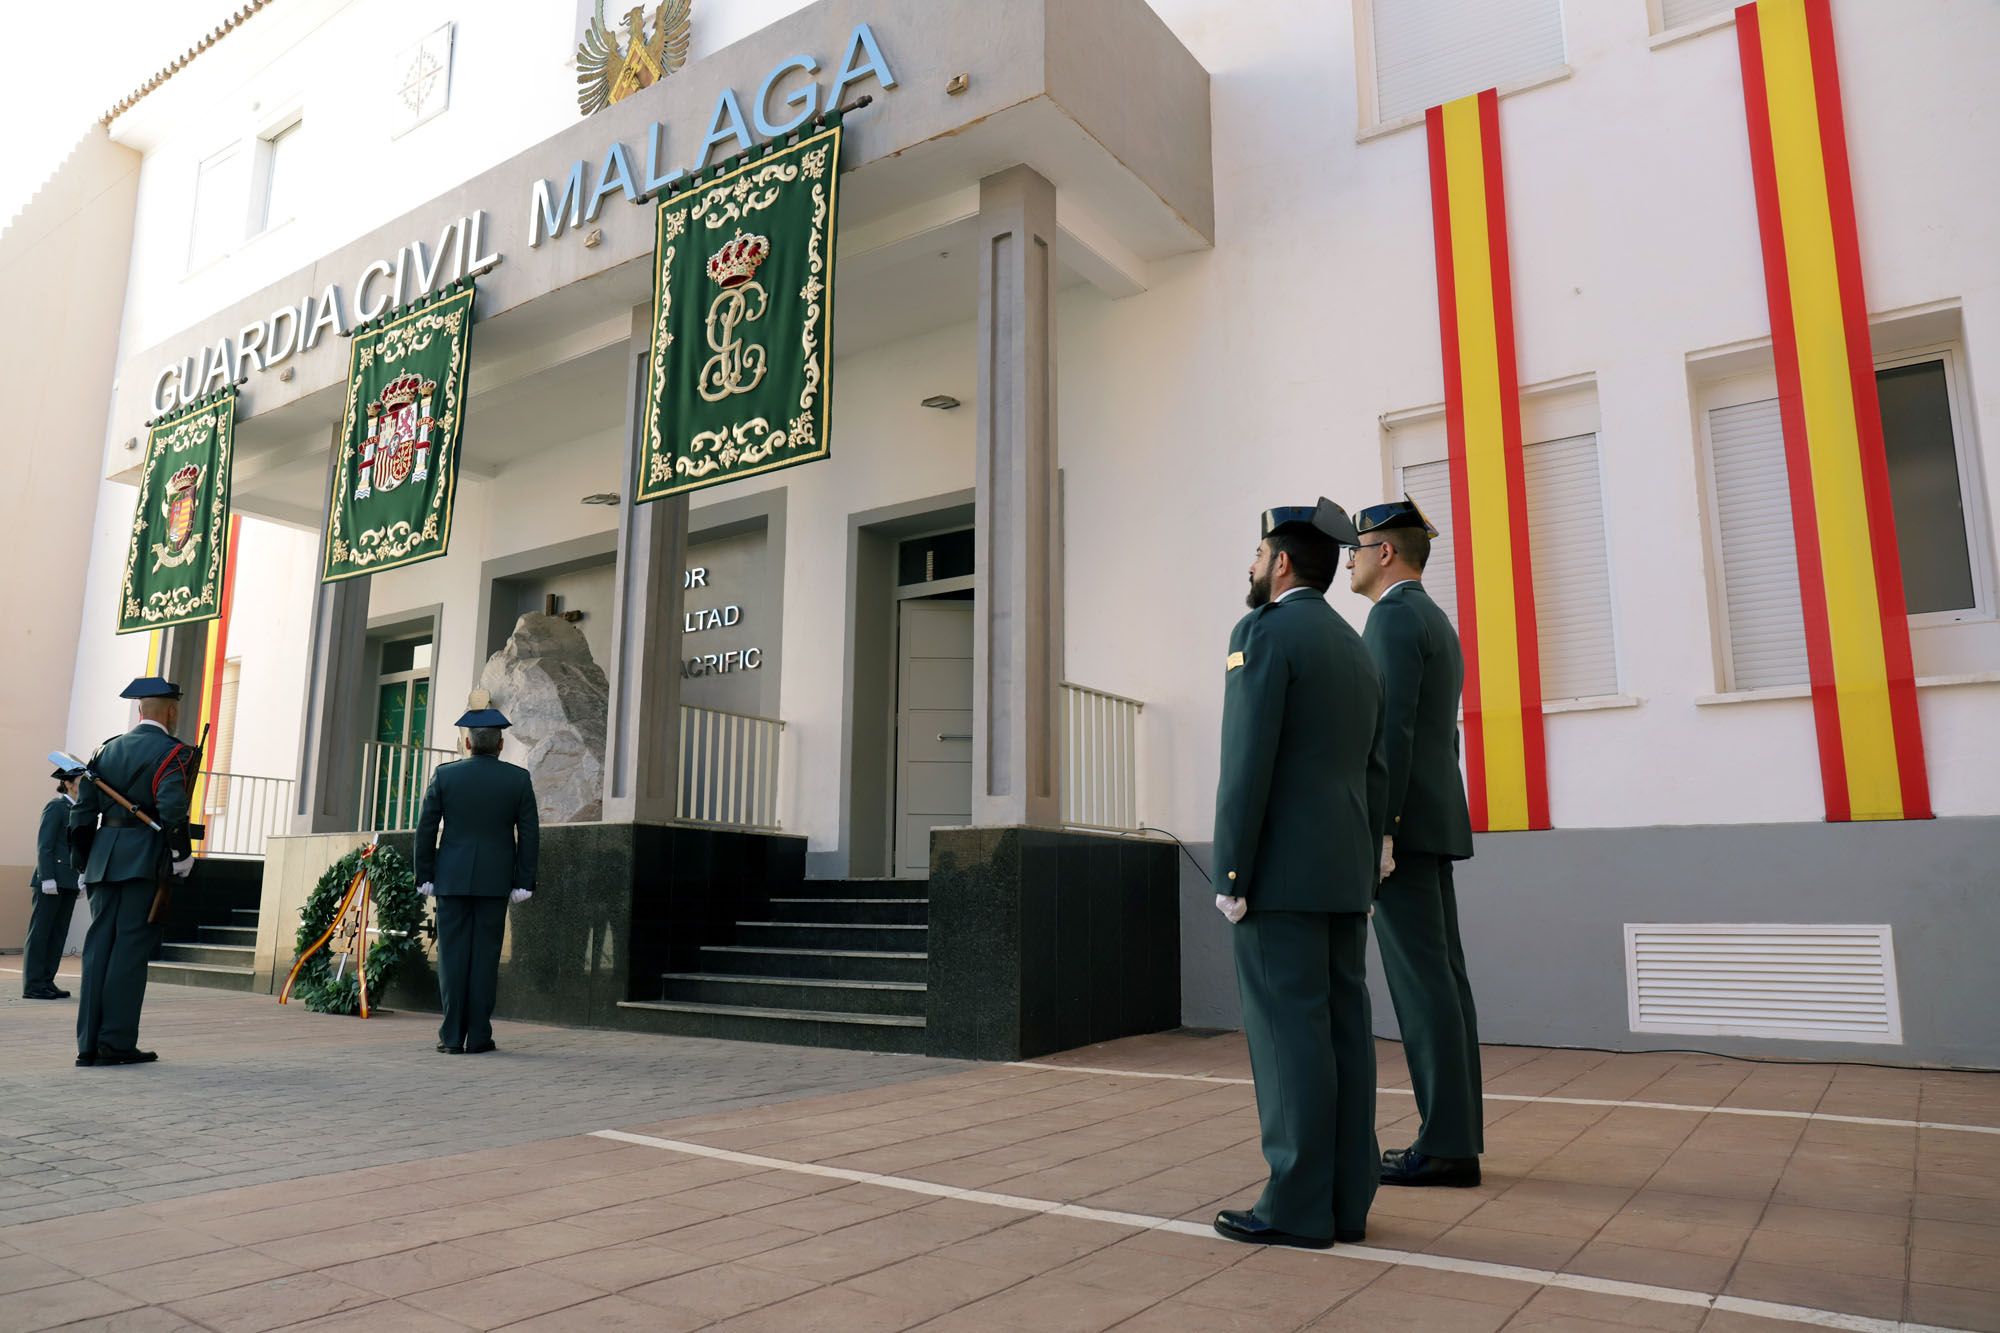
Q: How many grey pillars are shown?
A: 4